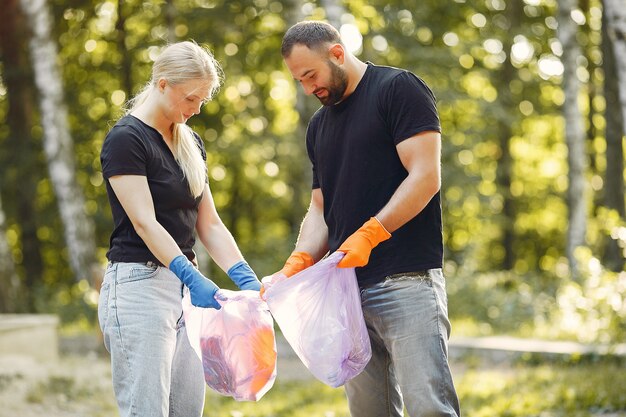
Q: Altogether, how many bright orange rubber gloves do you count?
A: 2